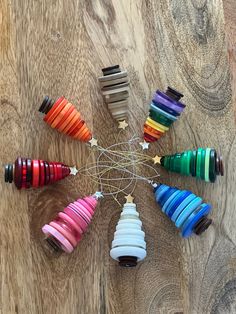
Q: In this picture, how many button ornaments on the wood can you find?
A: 8